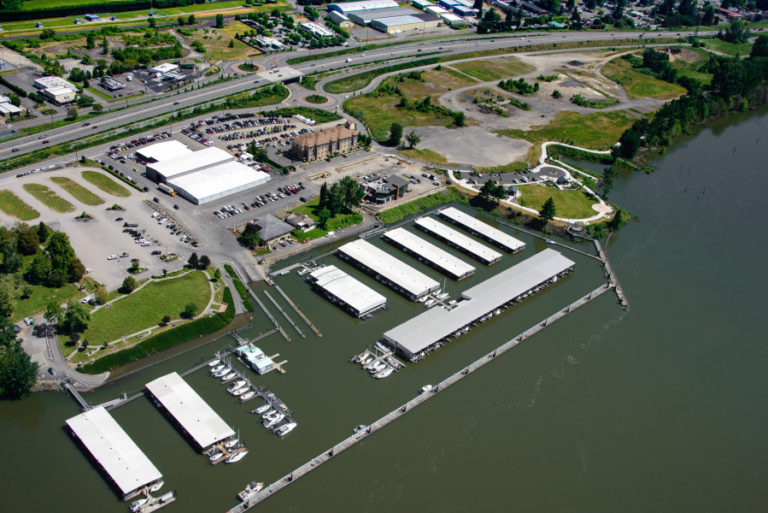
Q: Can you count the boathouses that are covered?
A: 8